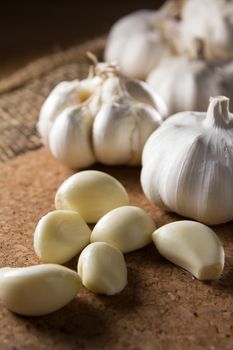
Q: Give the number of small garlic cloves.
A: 6